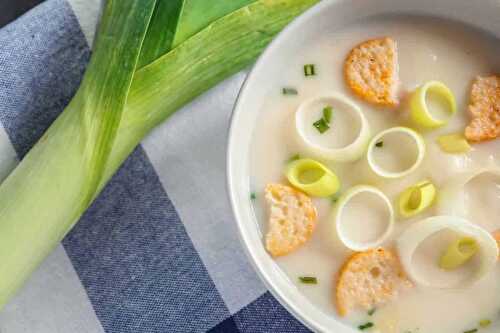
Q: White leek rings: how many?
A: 5